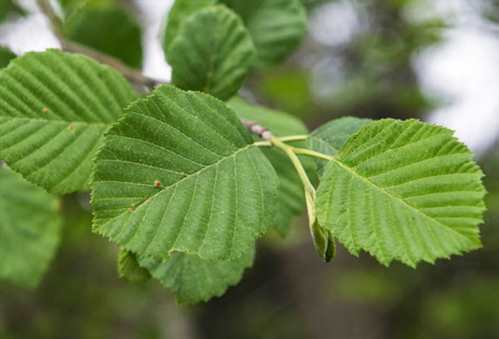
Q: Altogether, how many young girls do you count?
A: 0